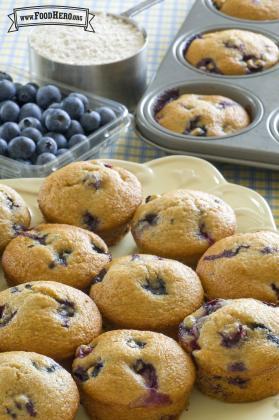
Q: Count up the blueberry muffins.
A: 13